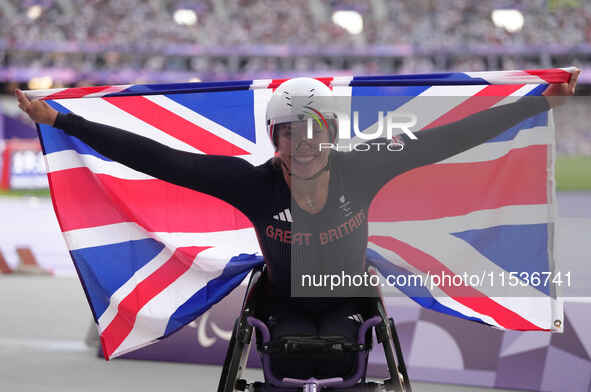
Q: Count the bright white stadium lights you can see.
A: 3